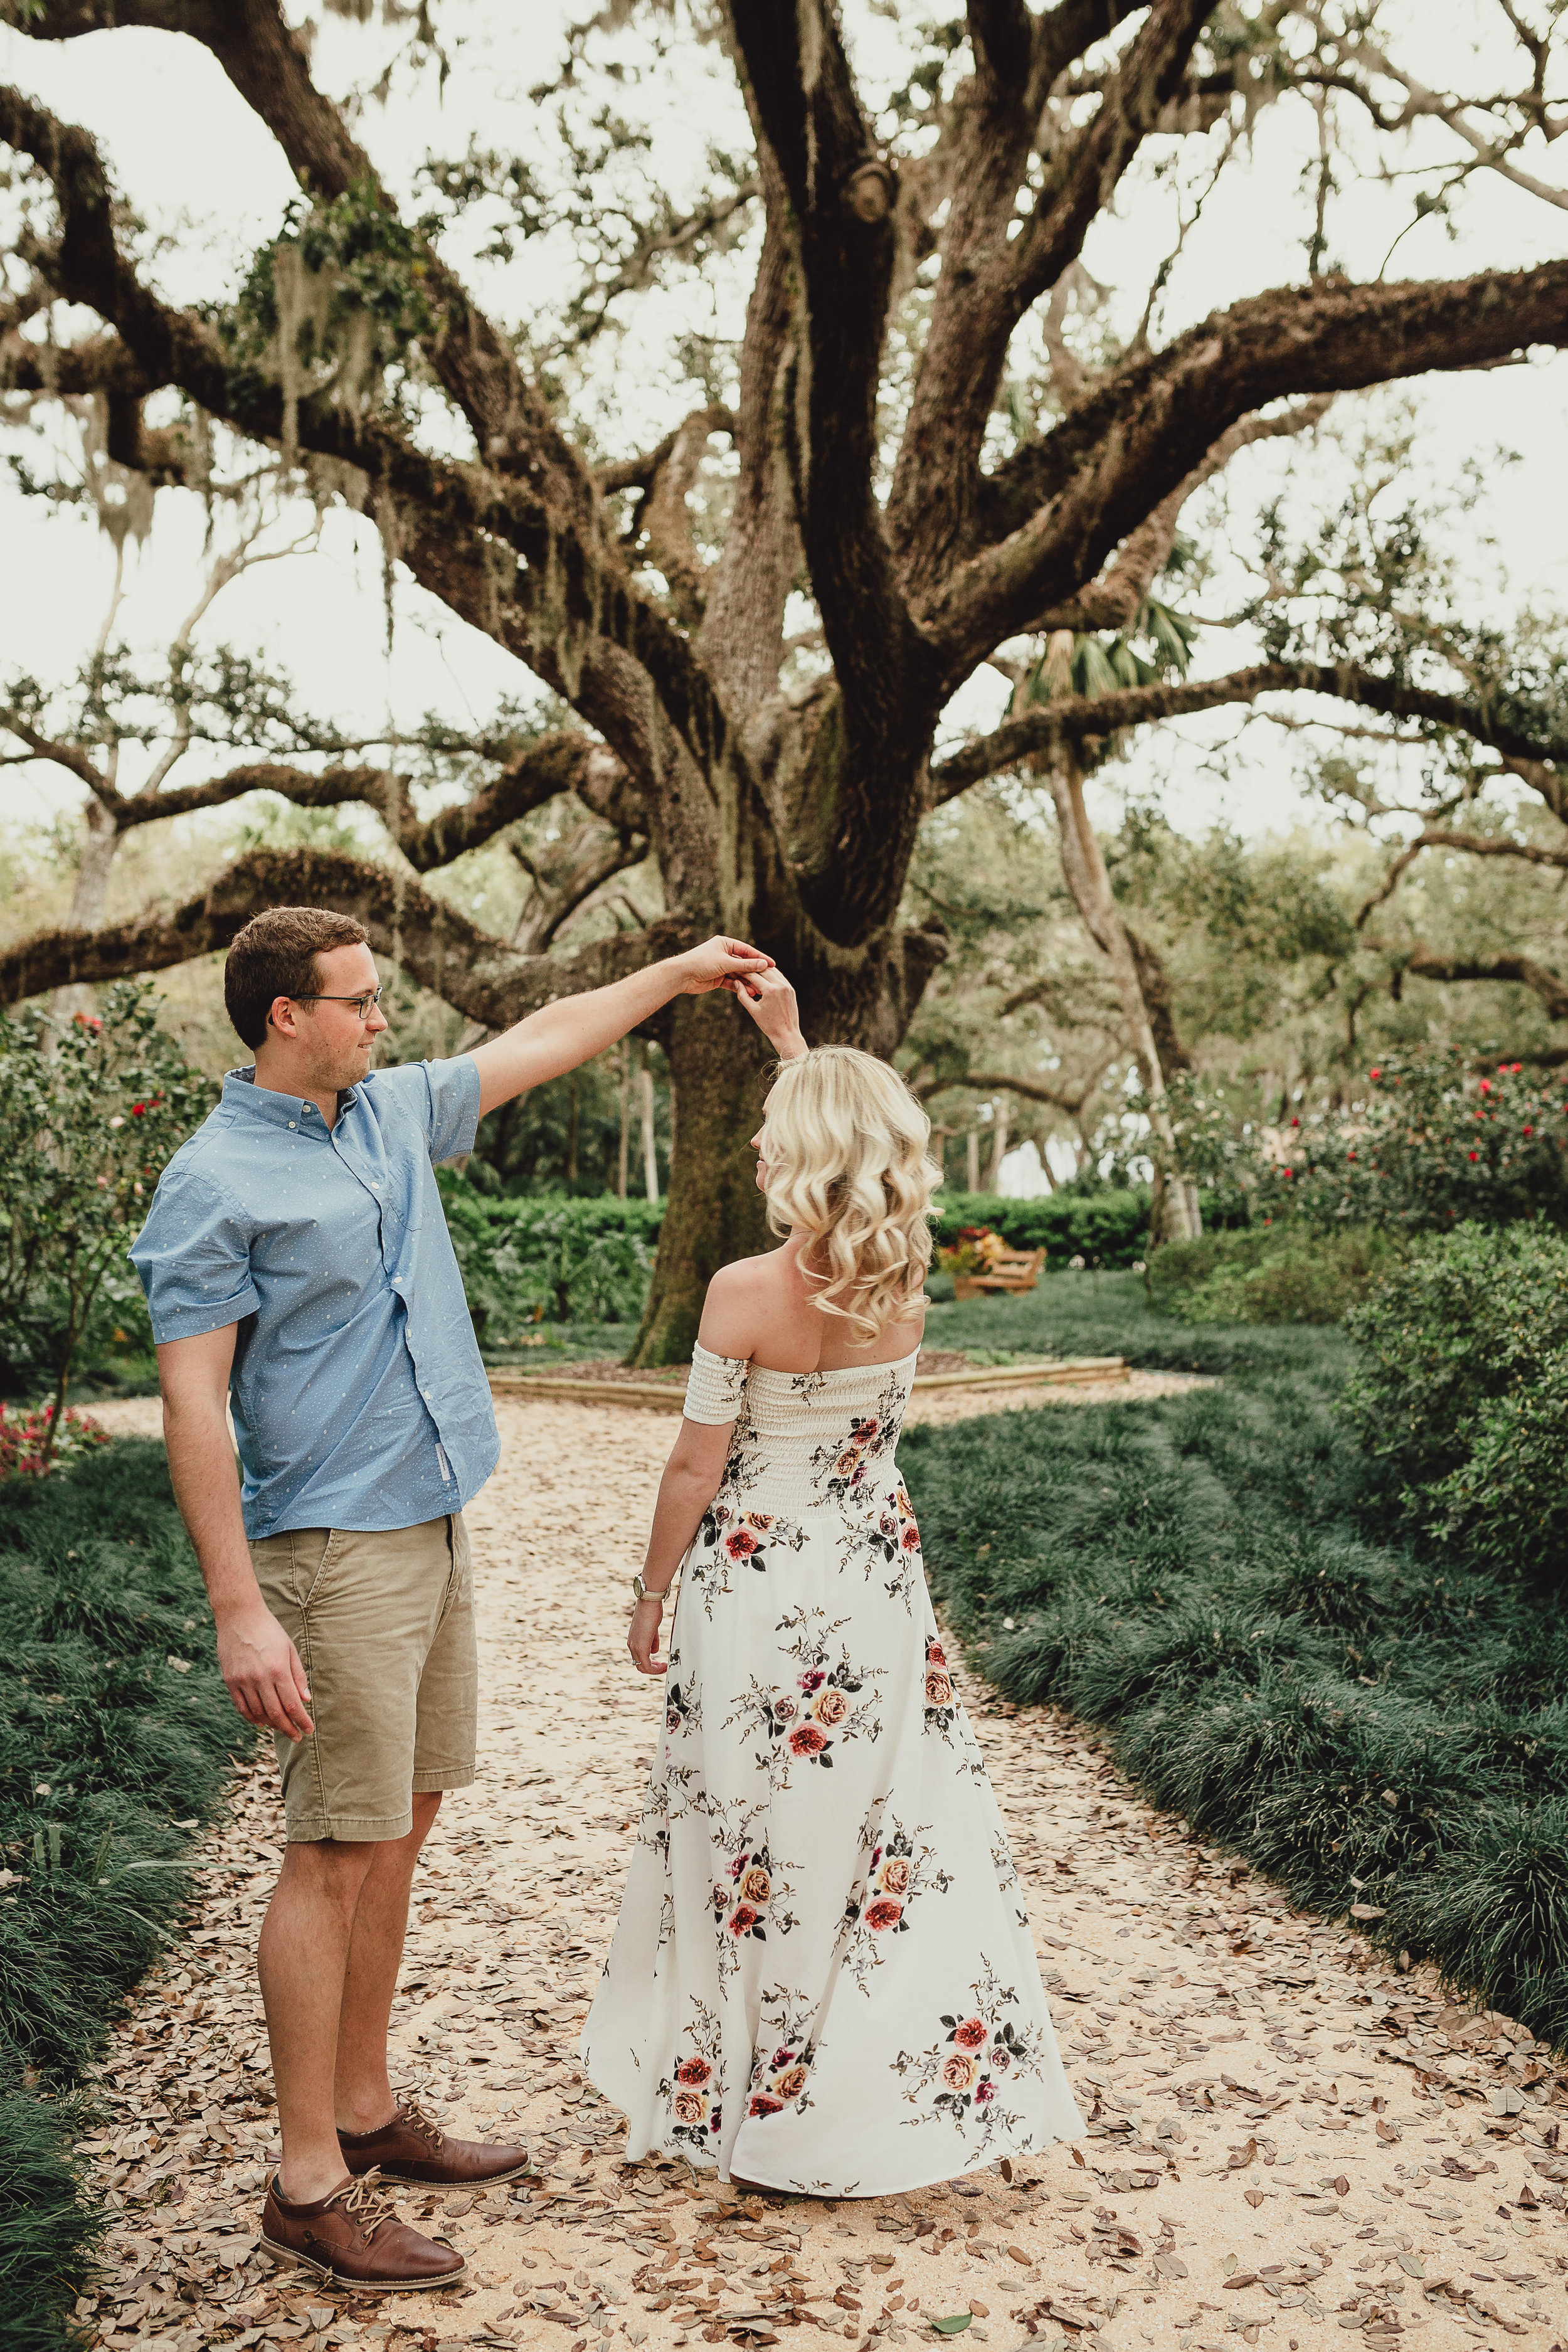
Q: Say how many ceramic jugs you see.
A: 0